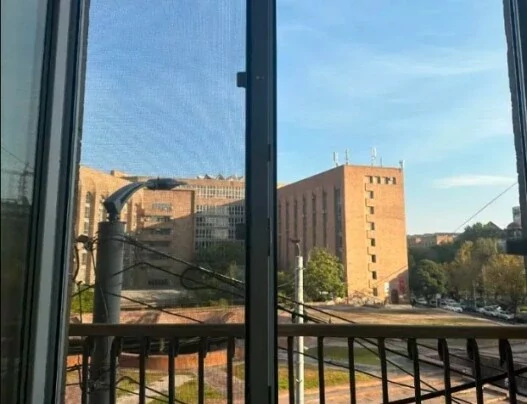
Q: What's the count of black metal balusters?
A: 14